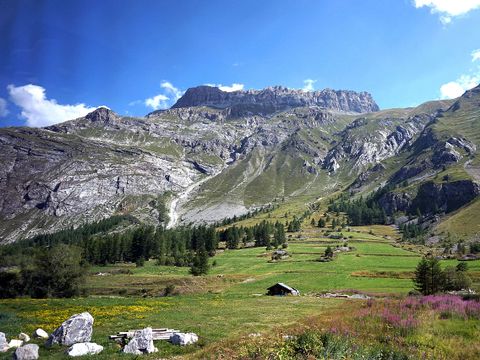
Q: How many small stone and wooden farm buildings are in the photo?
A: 1